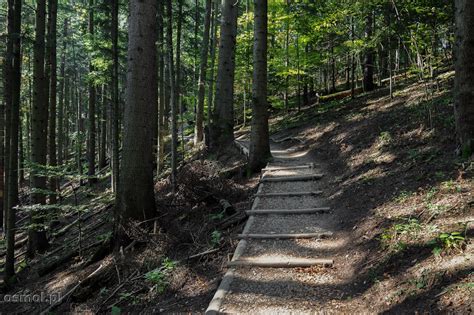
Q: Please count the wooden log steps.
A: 6